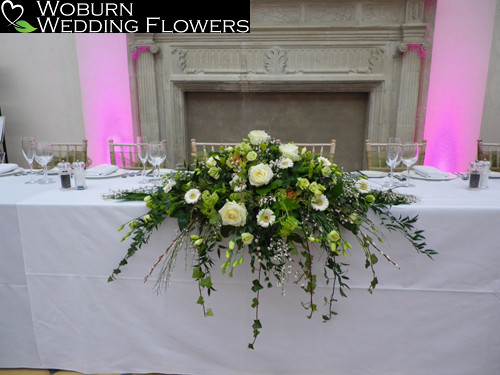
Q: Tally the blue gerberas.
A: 0